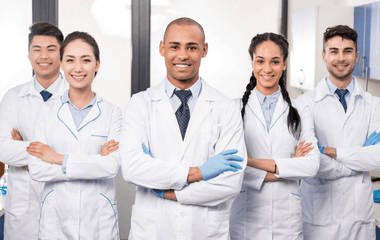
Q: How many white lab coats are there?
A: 5